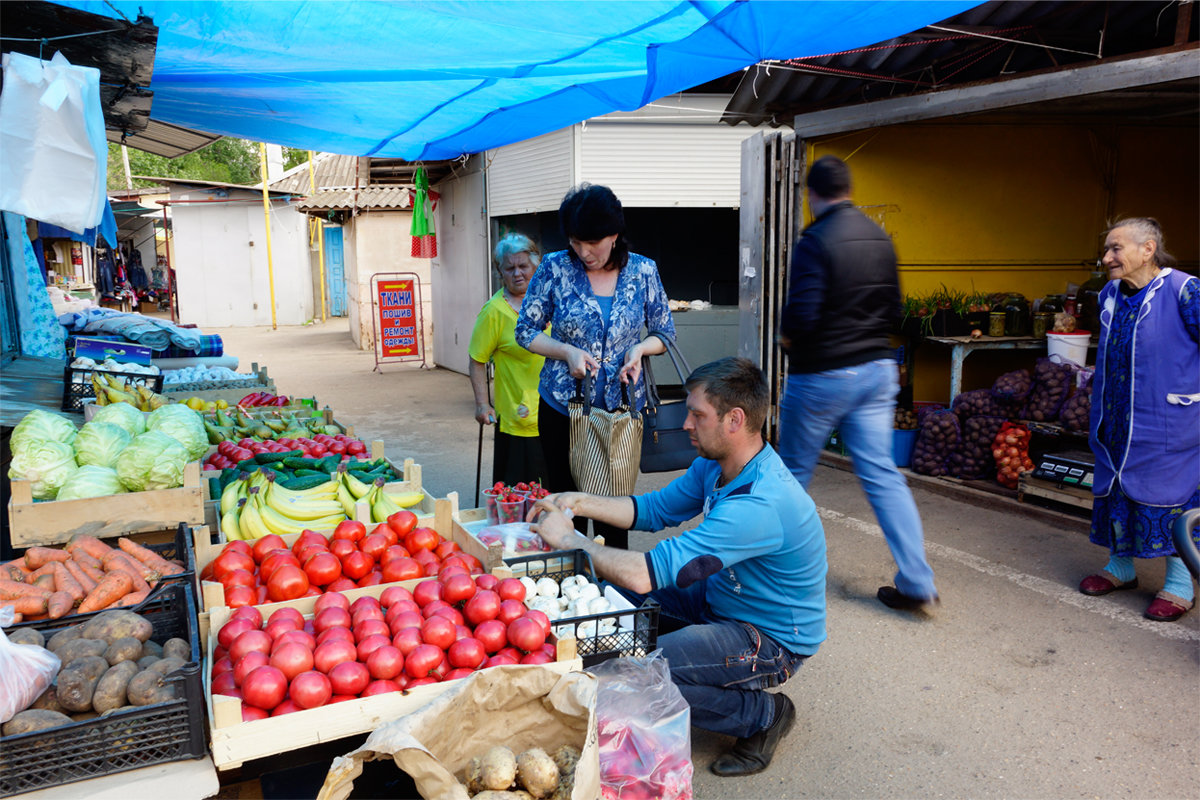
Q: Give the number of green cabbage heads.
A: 7